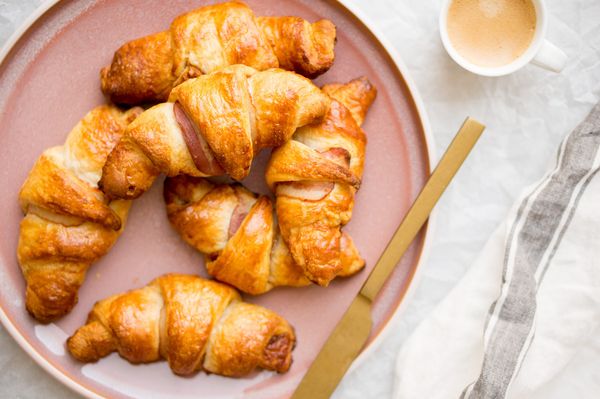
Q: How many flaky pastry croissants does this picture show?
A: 6